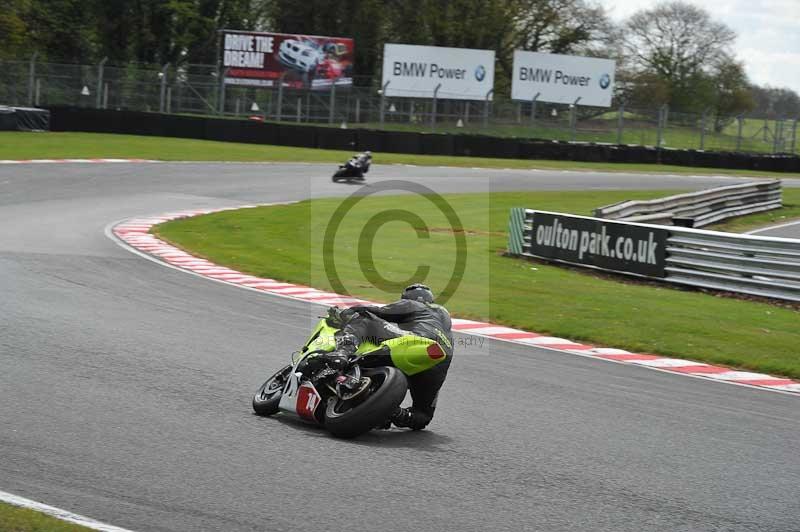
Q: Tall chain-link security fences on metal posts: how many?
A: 1